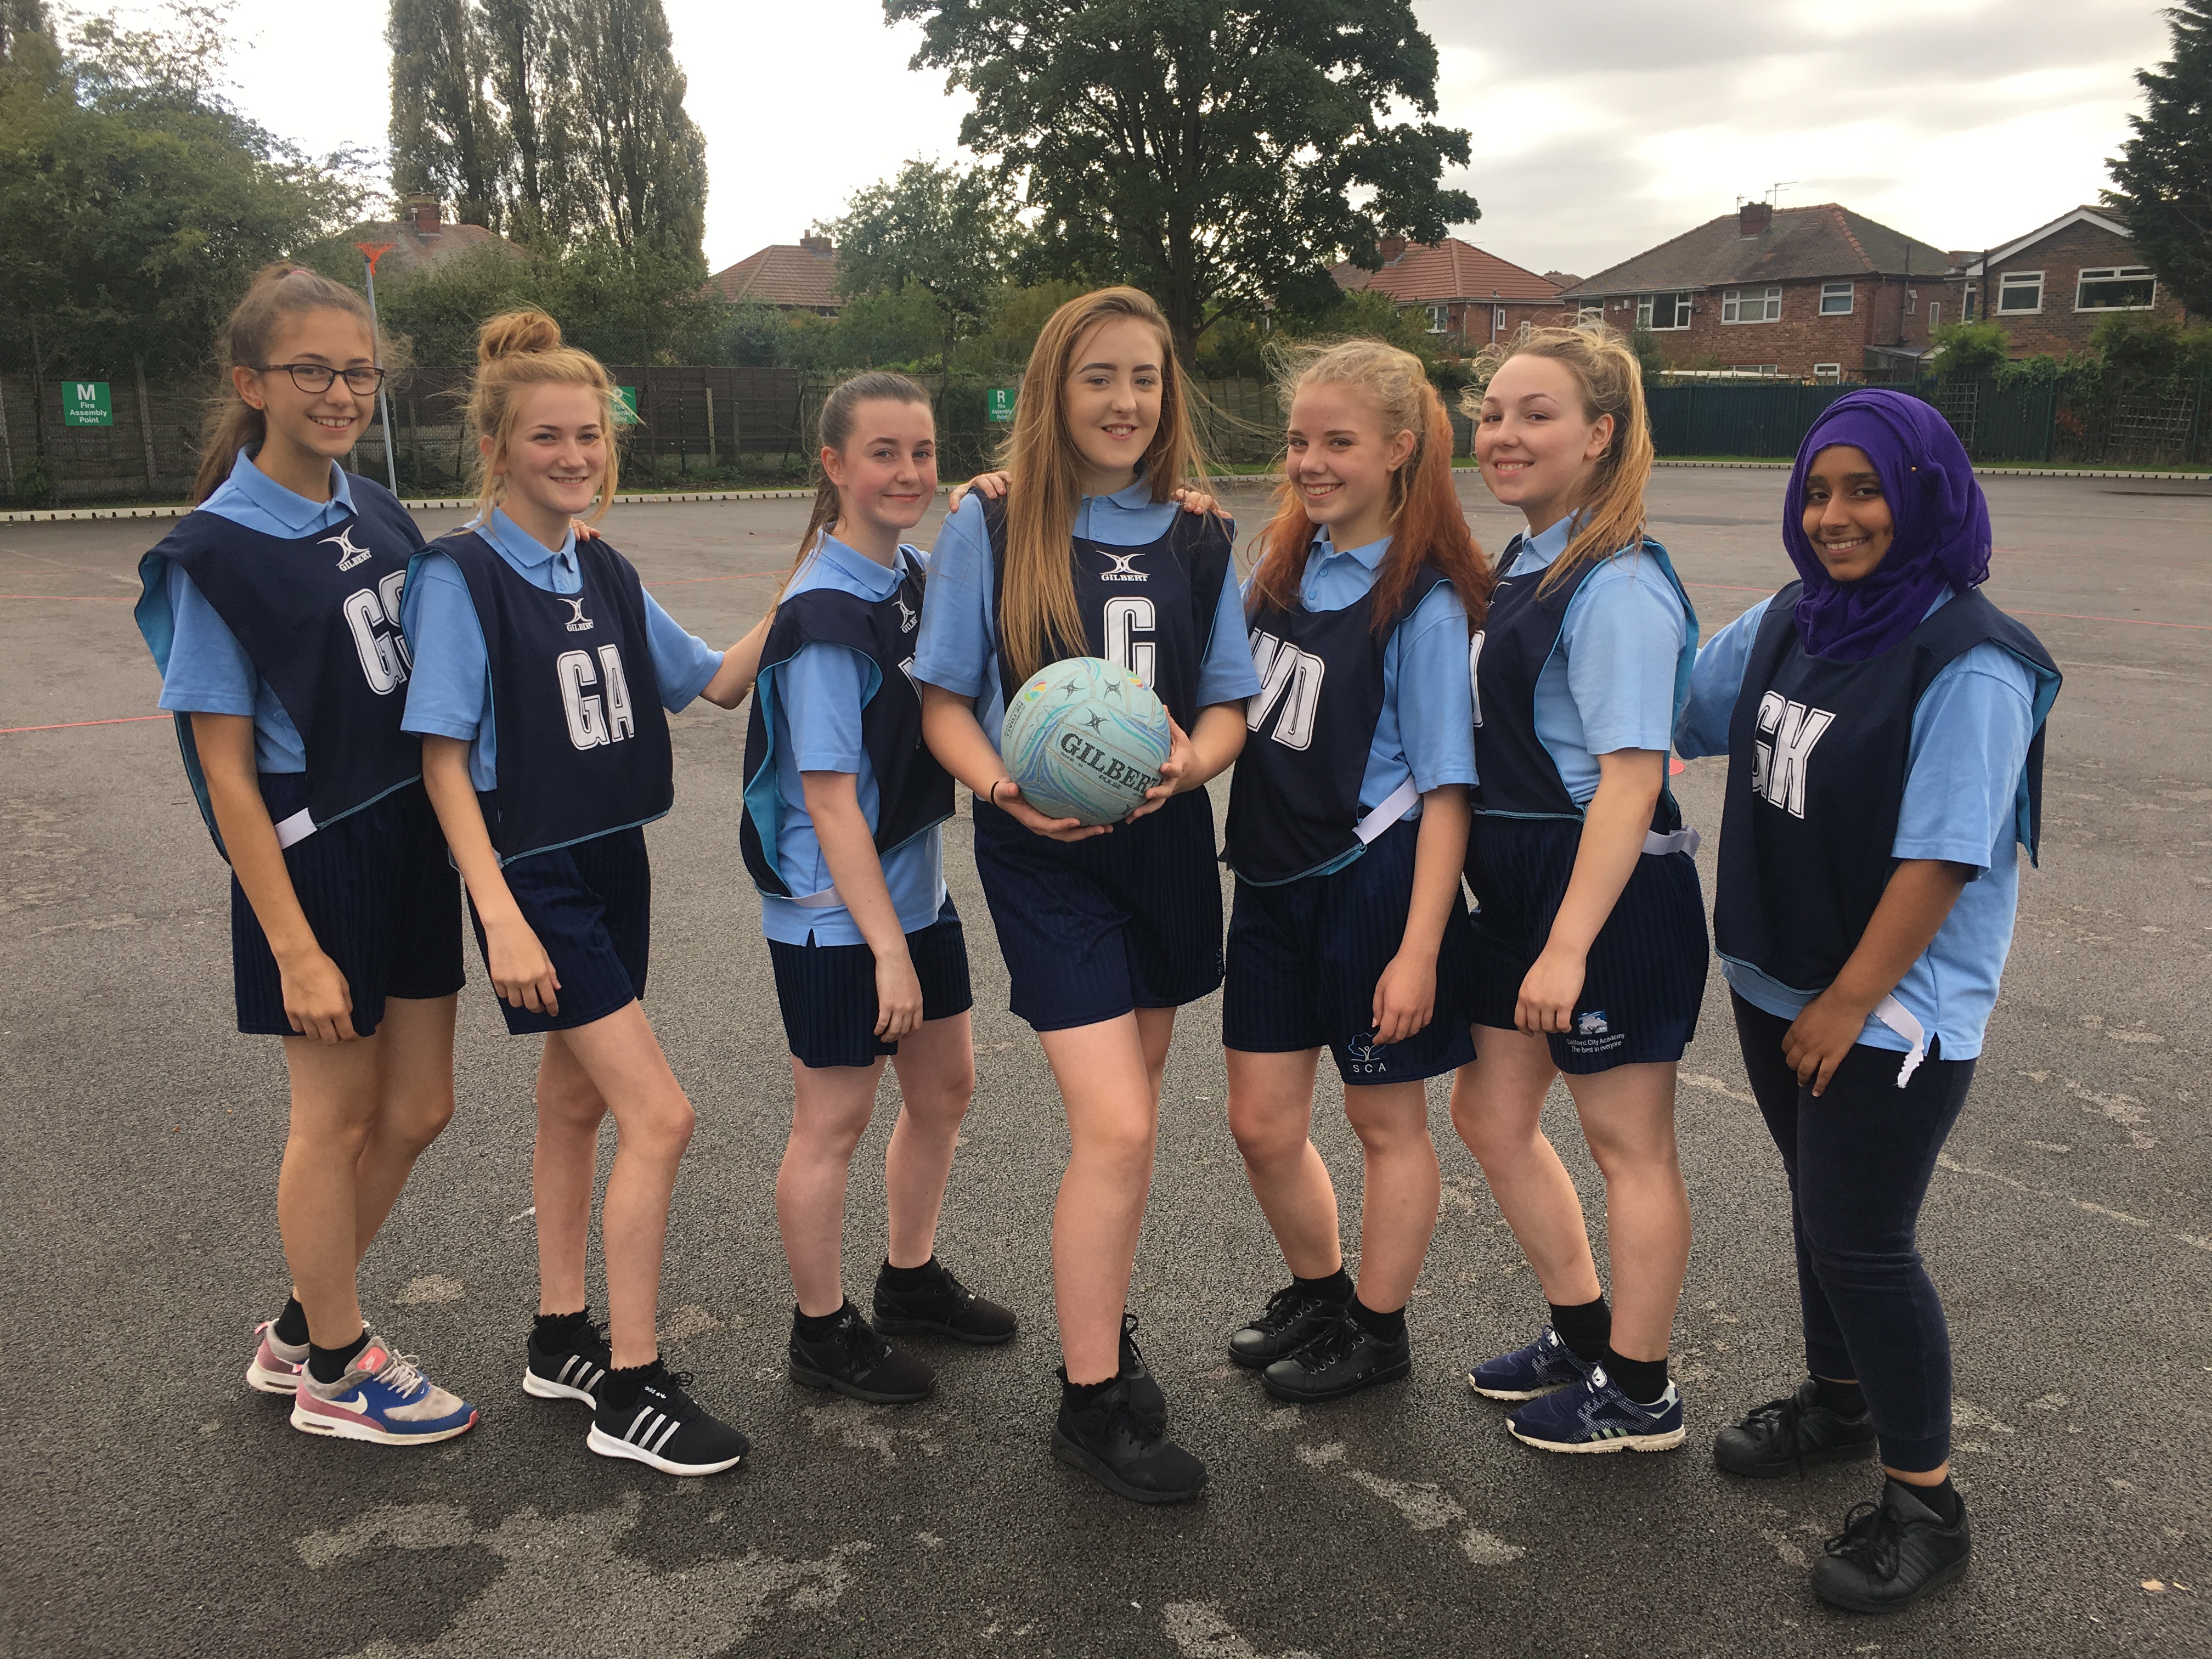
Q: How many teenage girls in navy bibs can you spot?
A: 7